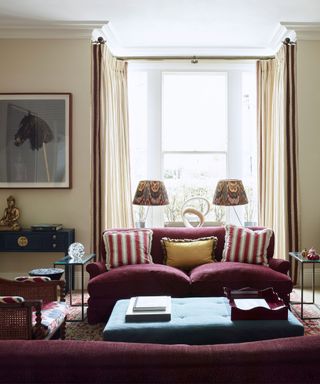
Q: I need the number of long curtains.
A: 2